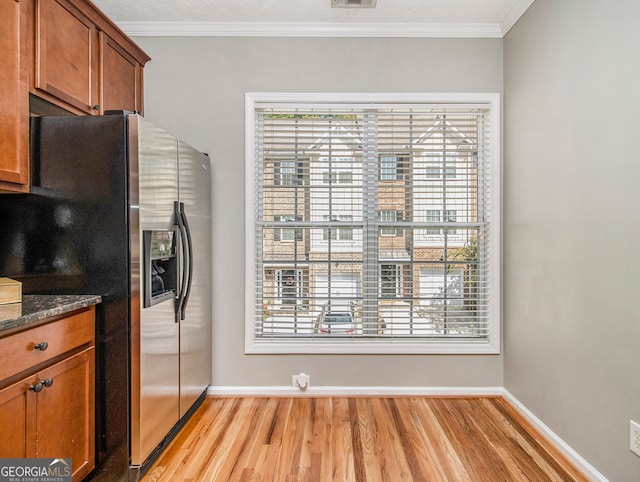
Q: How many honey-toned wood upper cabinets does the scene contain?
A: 3